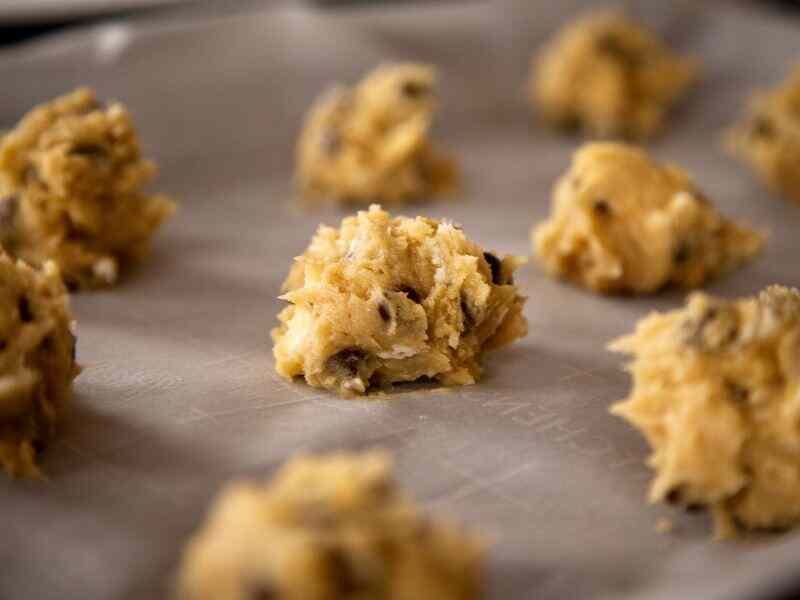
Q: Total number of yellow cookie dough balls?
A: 9